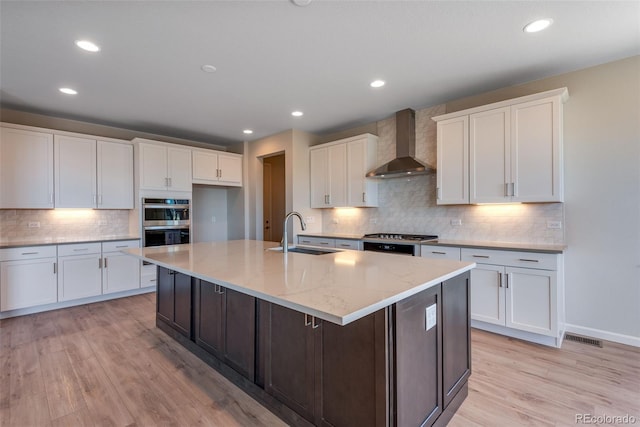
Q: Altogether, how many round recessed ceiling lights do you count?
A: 6